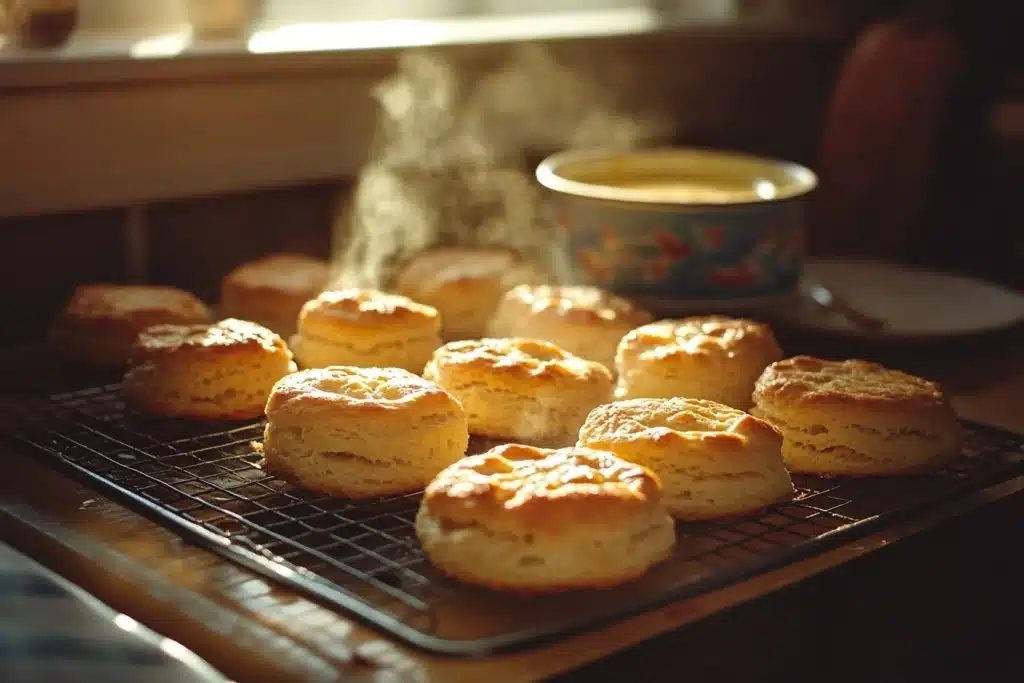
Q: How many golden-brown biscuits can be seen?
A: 12